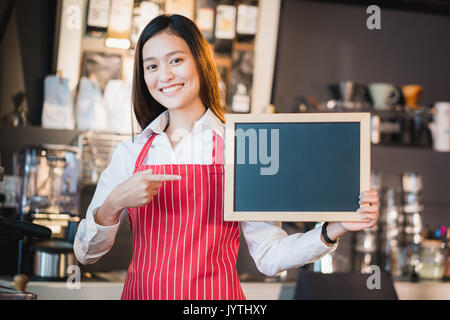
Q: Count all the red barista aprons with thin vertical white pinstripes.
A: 1